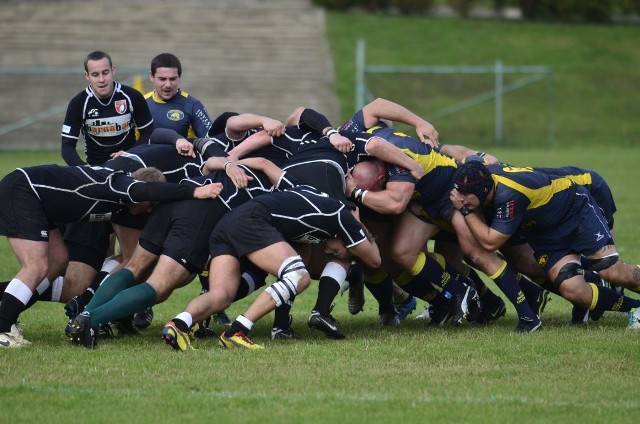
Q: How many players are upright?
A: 2